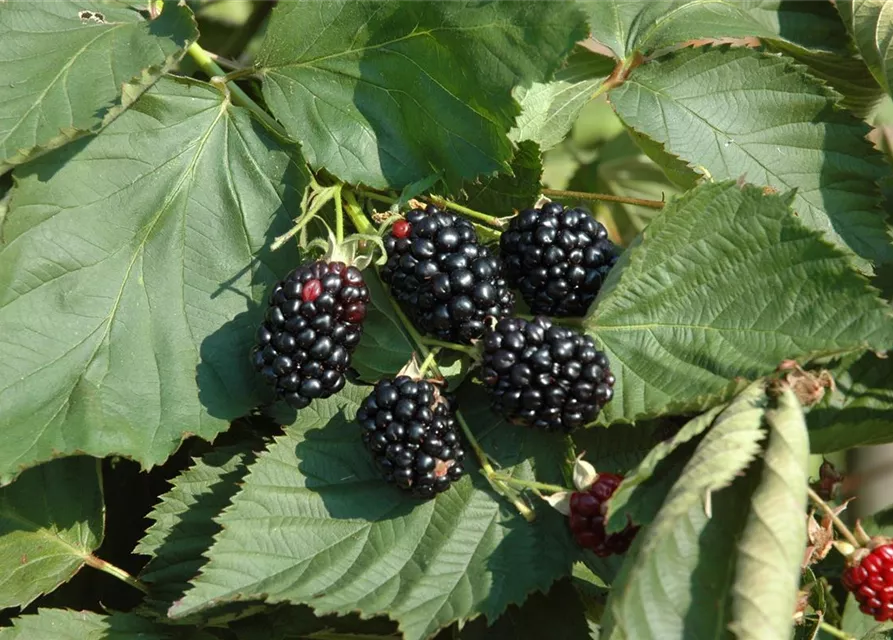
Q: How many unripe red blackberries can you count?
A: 2